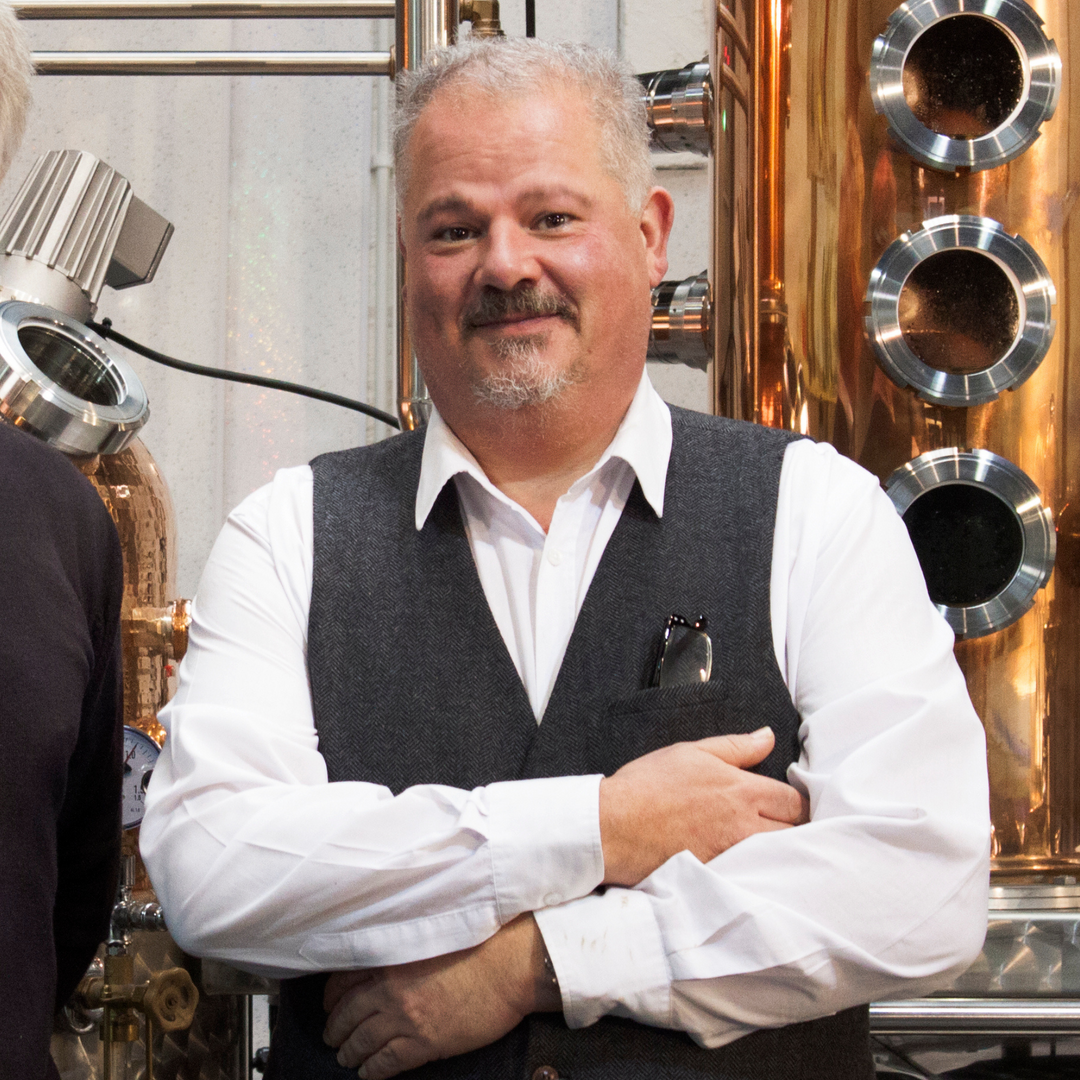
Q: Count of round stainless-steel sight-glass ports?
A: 4